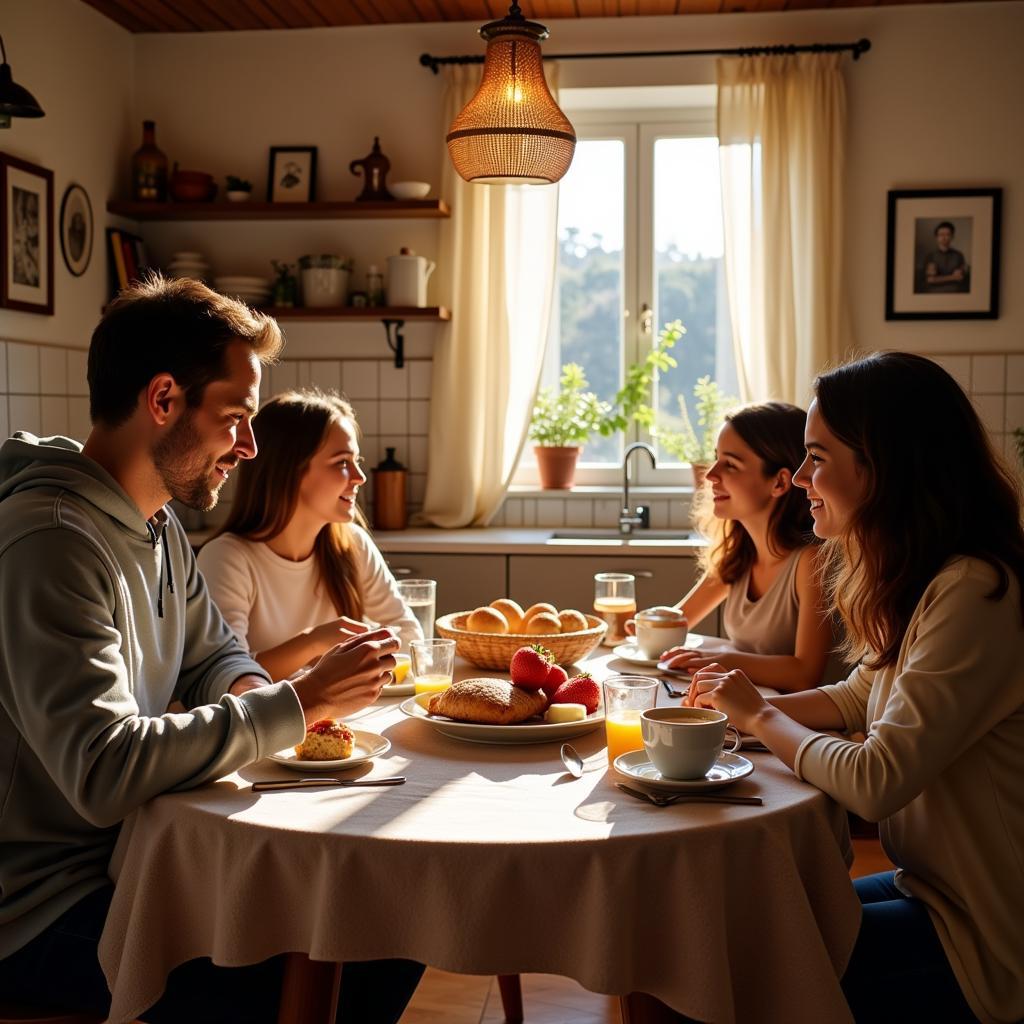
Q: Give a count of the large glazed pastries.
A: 1